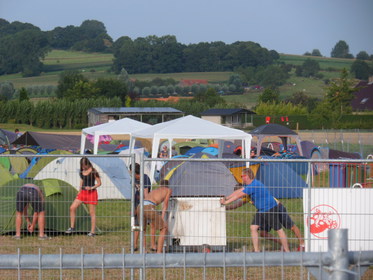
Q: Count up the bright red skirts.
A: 1